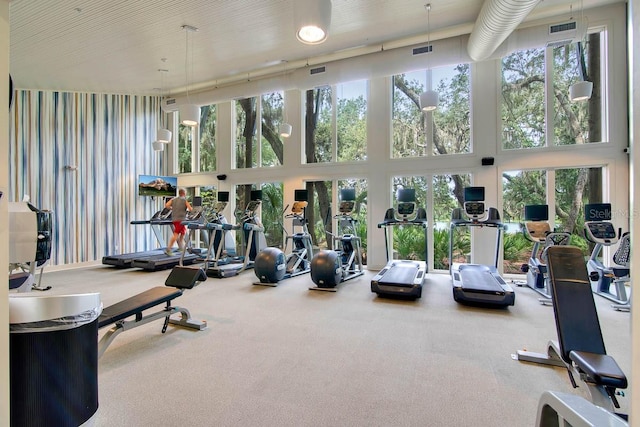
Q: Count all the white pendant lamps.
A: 7